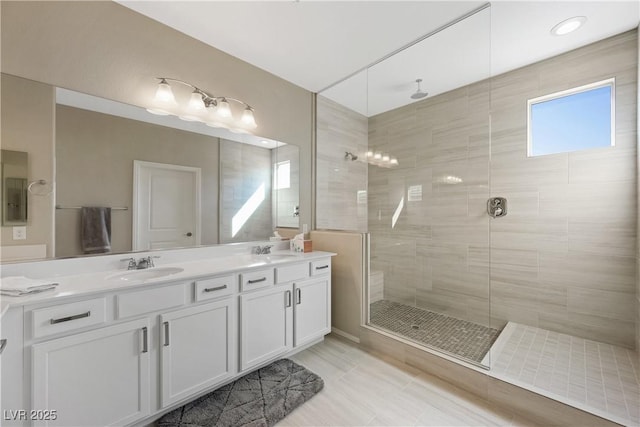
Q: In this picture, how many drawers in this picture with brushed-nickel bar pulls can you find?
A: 4